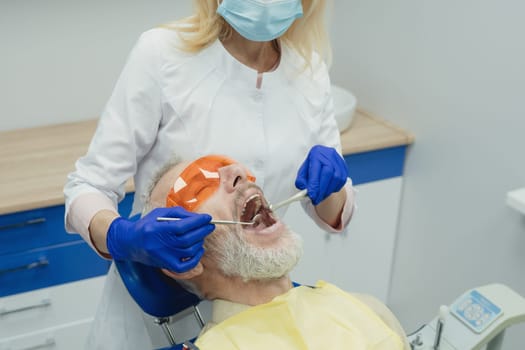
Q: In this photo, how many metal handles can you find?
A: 4